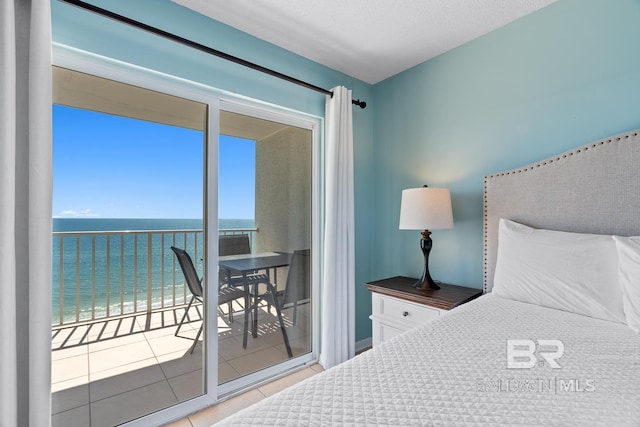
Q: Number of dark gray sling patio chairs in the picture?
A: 3